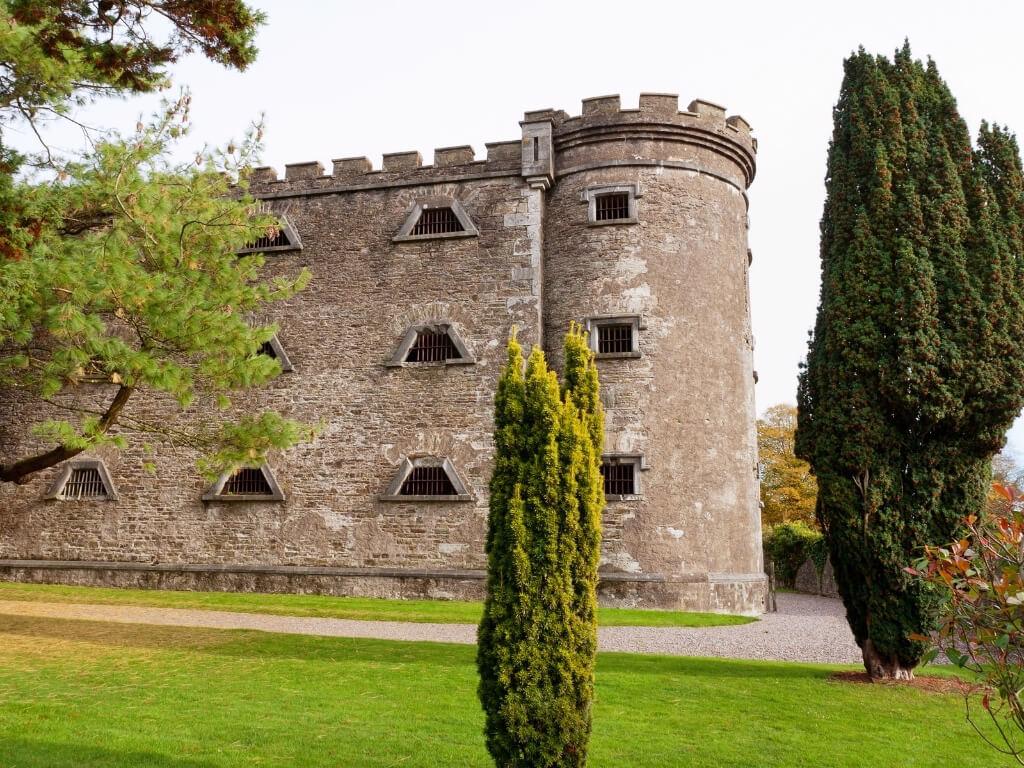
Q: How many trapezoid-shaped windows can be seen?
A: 7